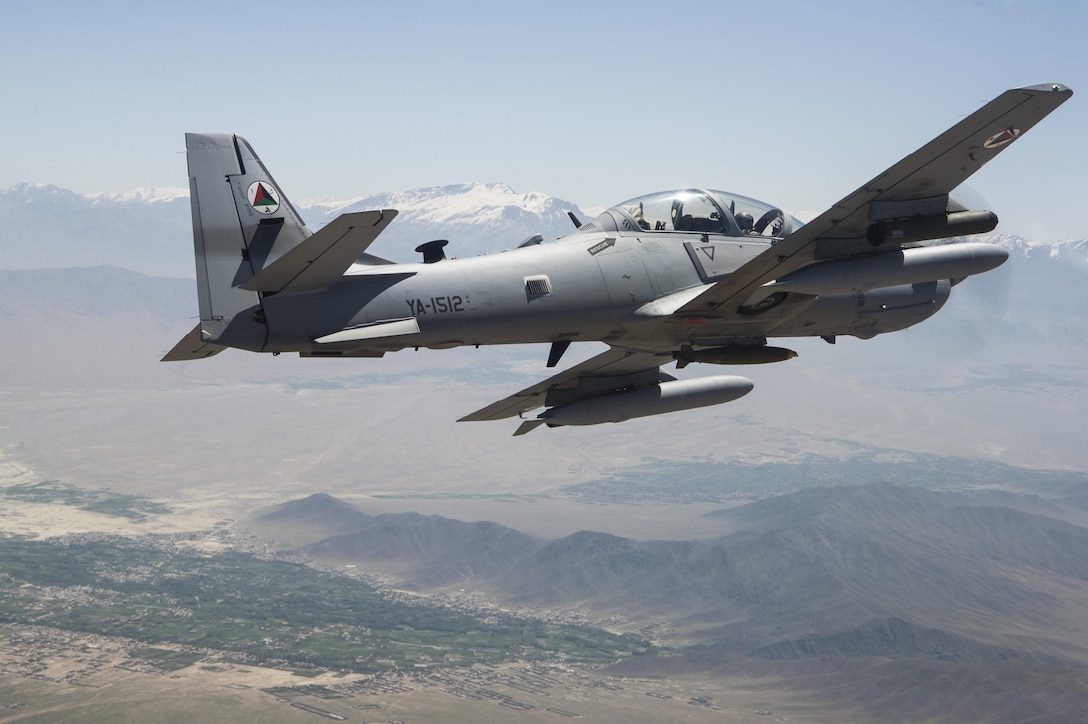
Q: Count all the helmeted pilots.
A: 1